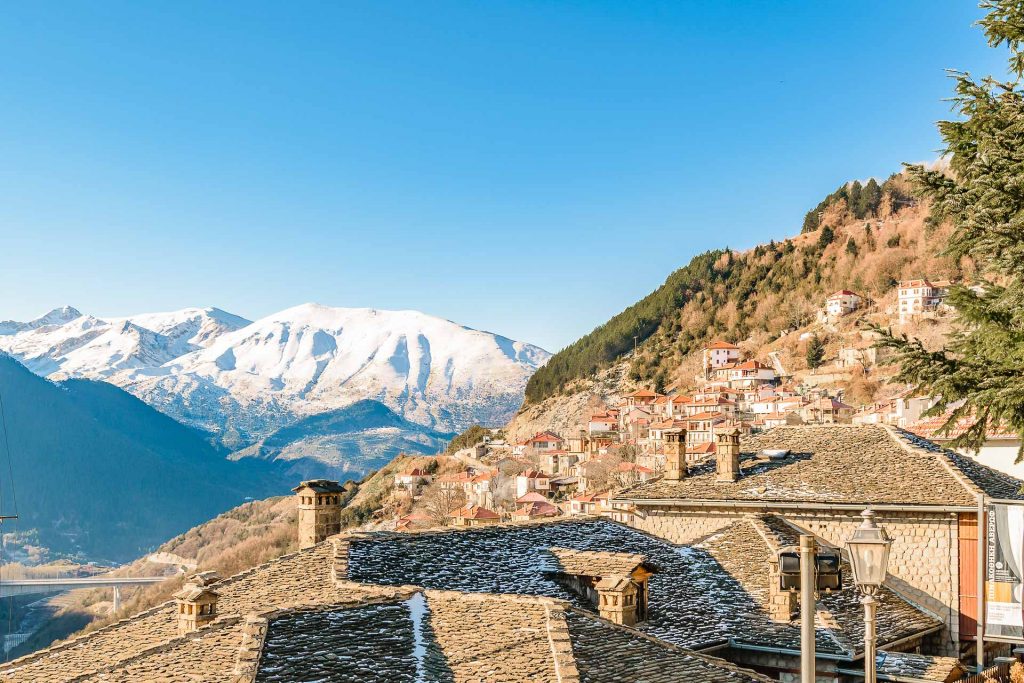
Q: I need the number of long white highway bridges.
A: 1